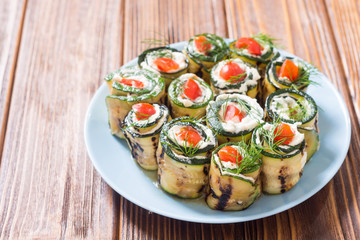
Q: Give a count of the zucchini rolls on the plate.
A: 13